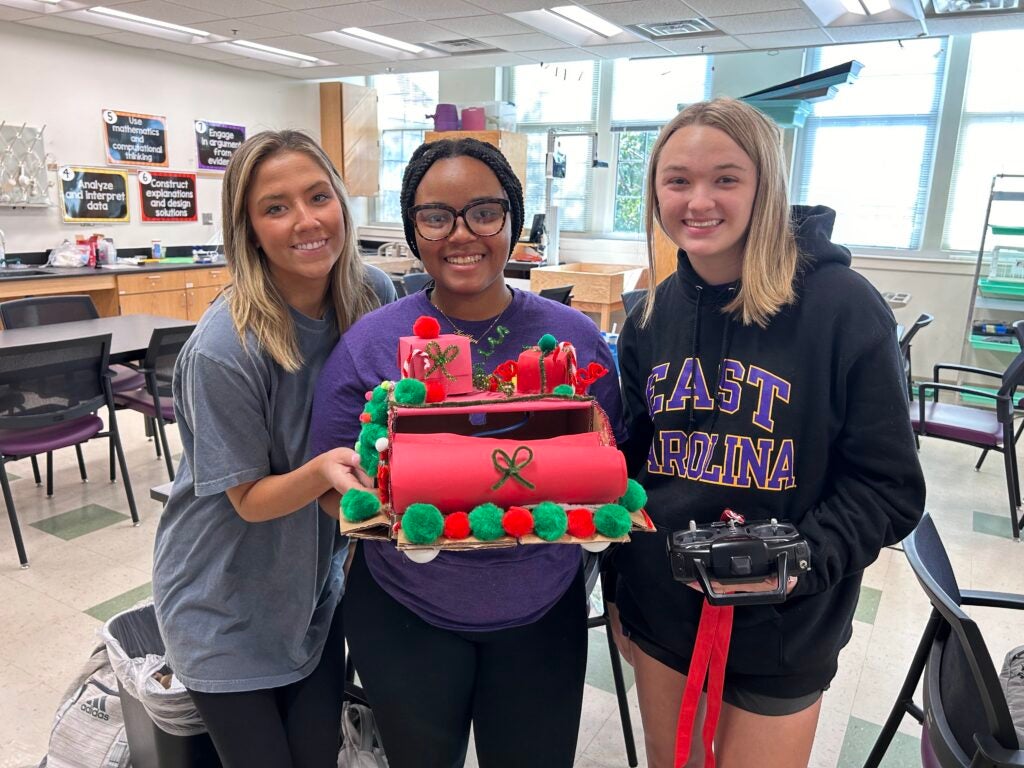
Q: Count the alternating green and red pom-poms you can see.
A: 7